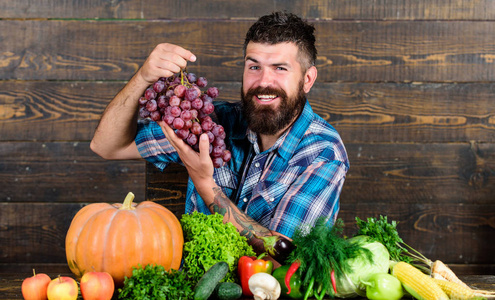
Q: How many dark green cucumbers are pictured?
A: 2